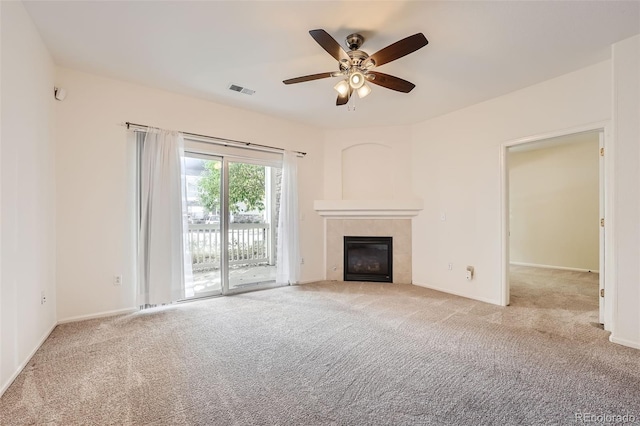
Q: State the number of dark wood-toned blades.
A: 5